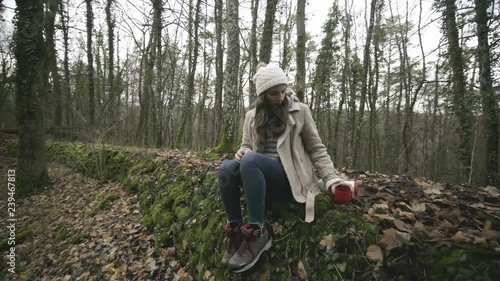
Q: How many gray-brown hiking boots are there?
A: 2